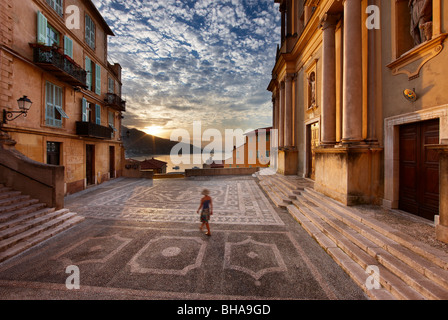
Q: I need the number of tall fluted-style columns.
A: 4